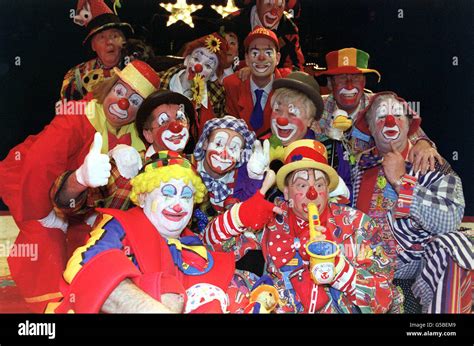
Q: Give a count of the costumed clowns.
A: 13